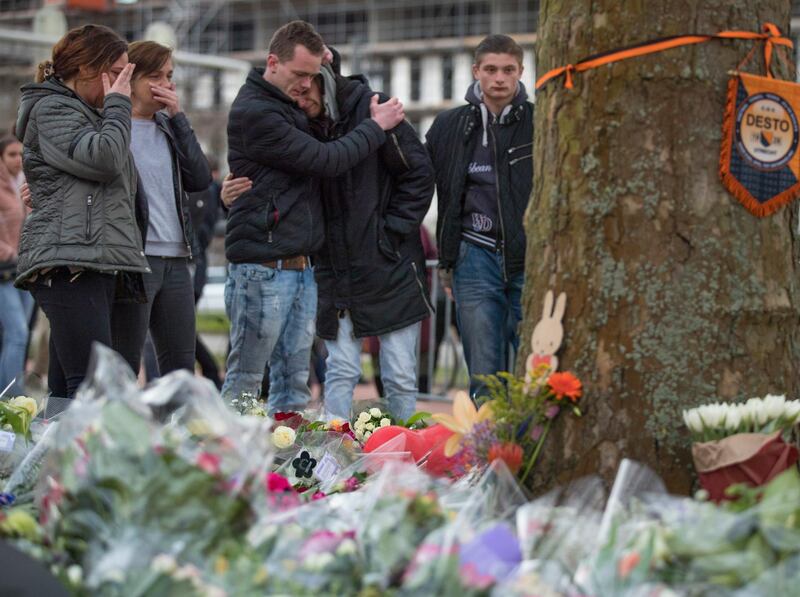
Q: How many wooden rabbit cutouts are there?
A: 1